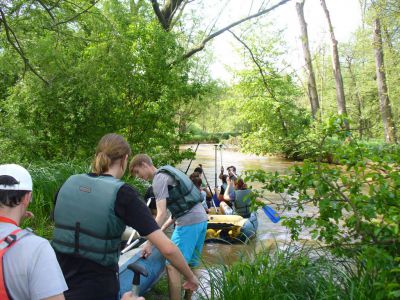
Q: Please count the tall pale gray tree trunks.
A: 3